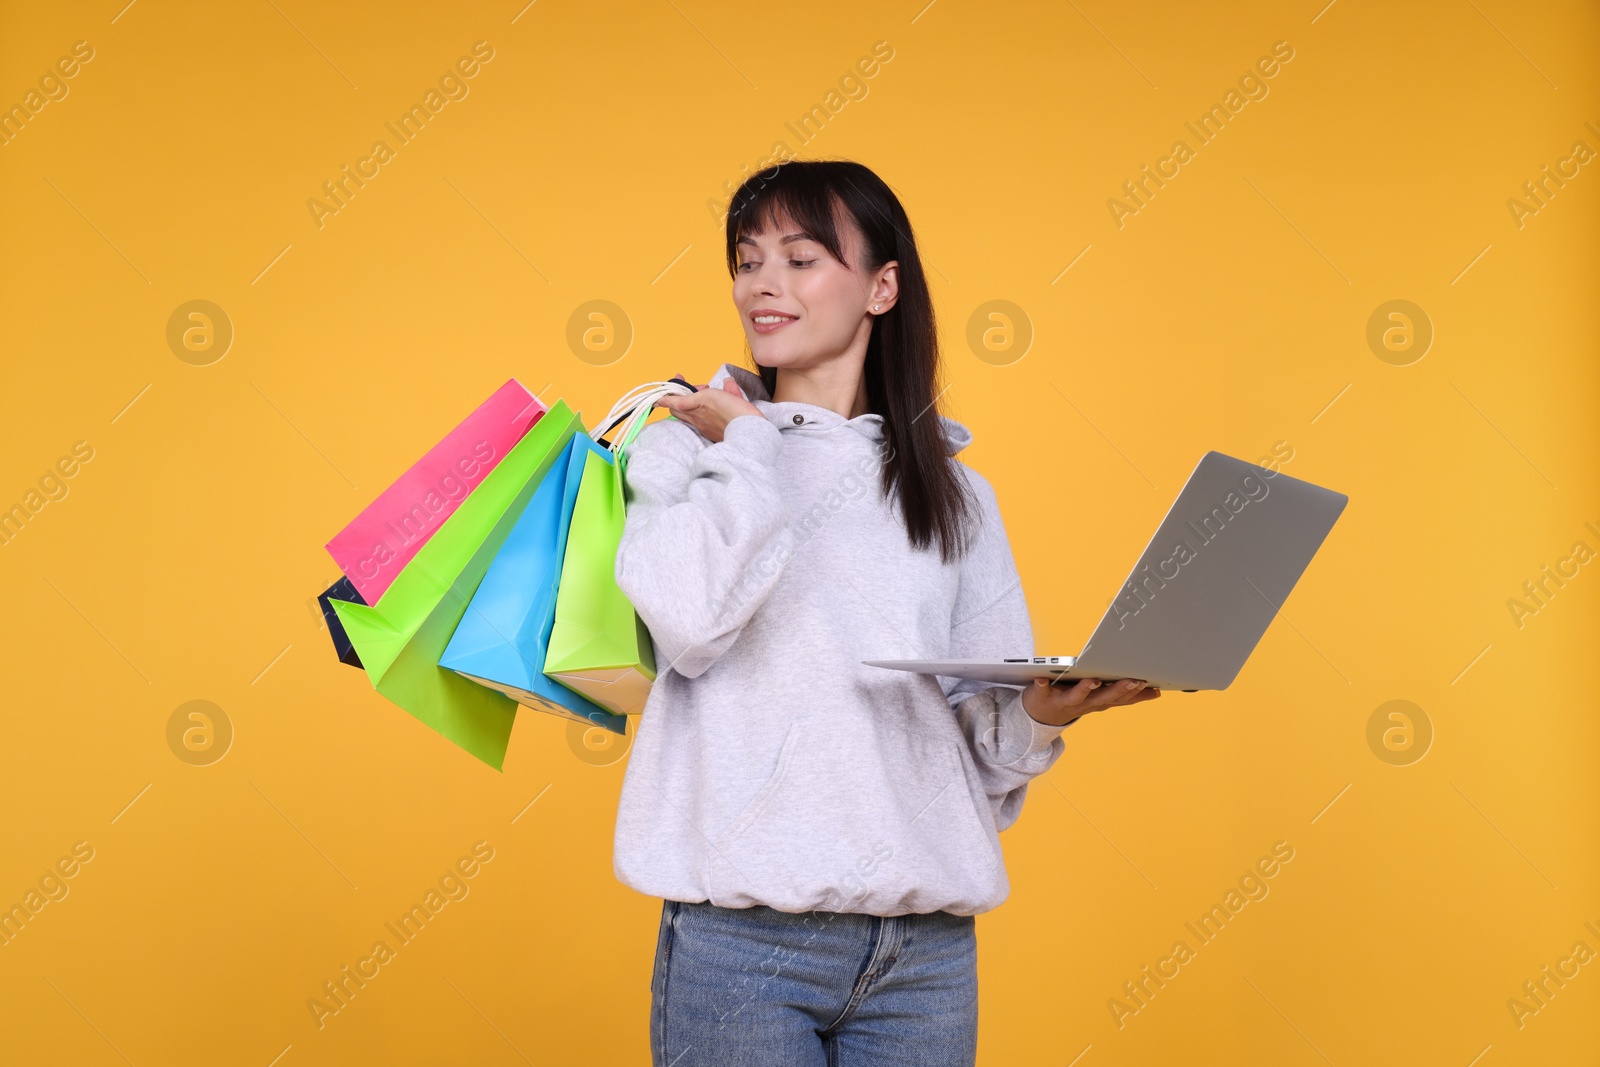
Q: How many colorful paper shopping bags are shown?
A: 5